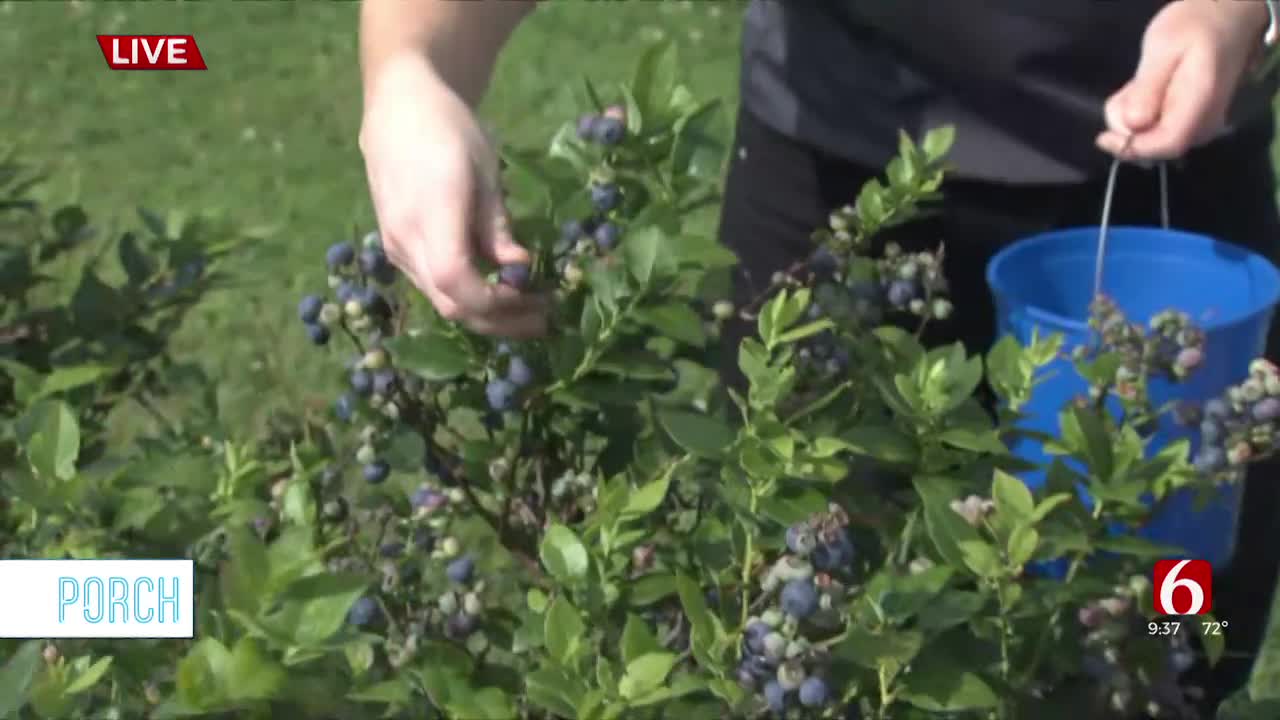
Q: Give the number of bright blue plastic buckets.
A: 1